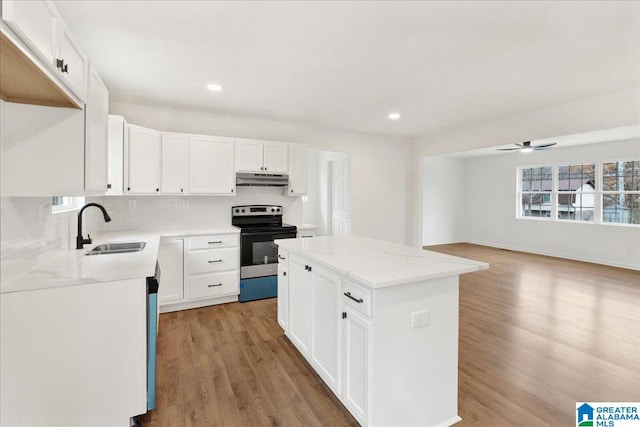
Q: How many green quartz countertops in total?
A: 0